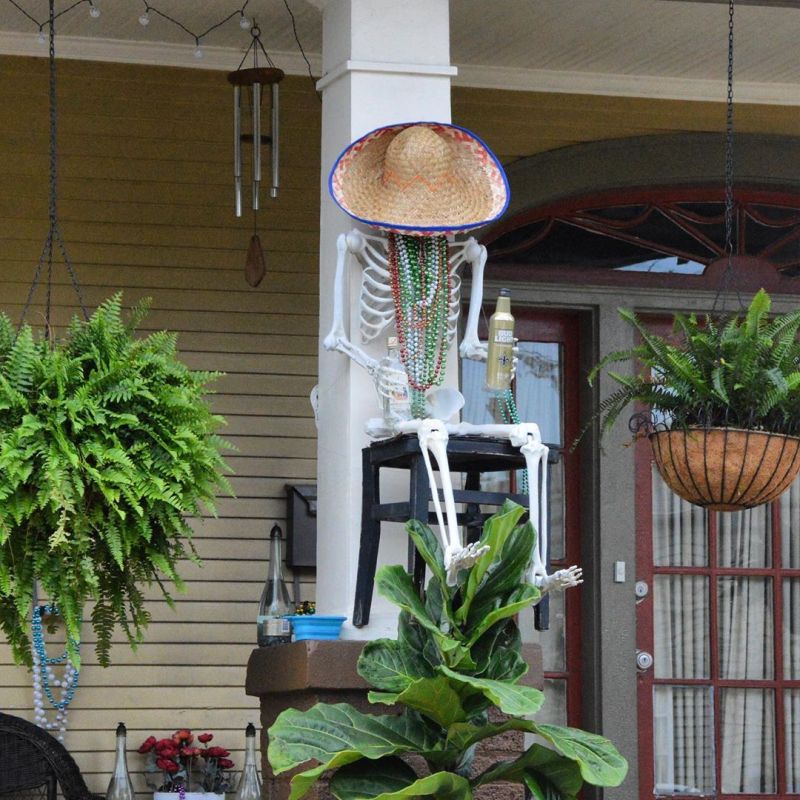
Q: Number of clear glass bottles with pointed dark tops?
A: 3